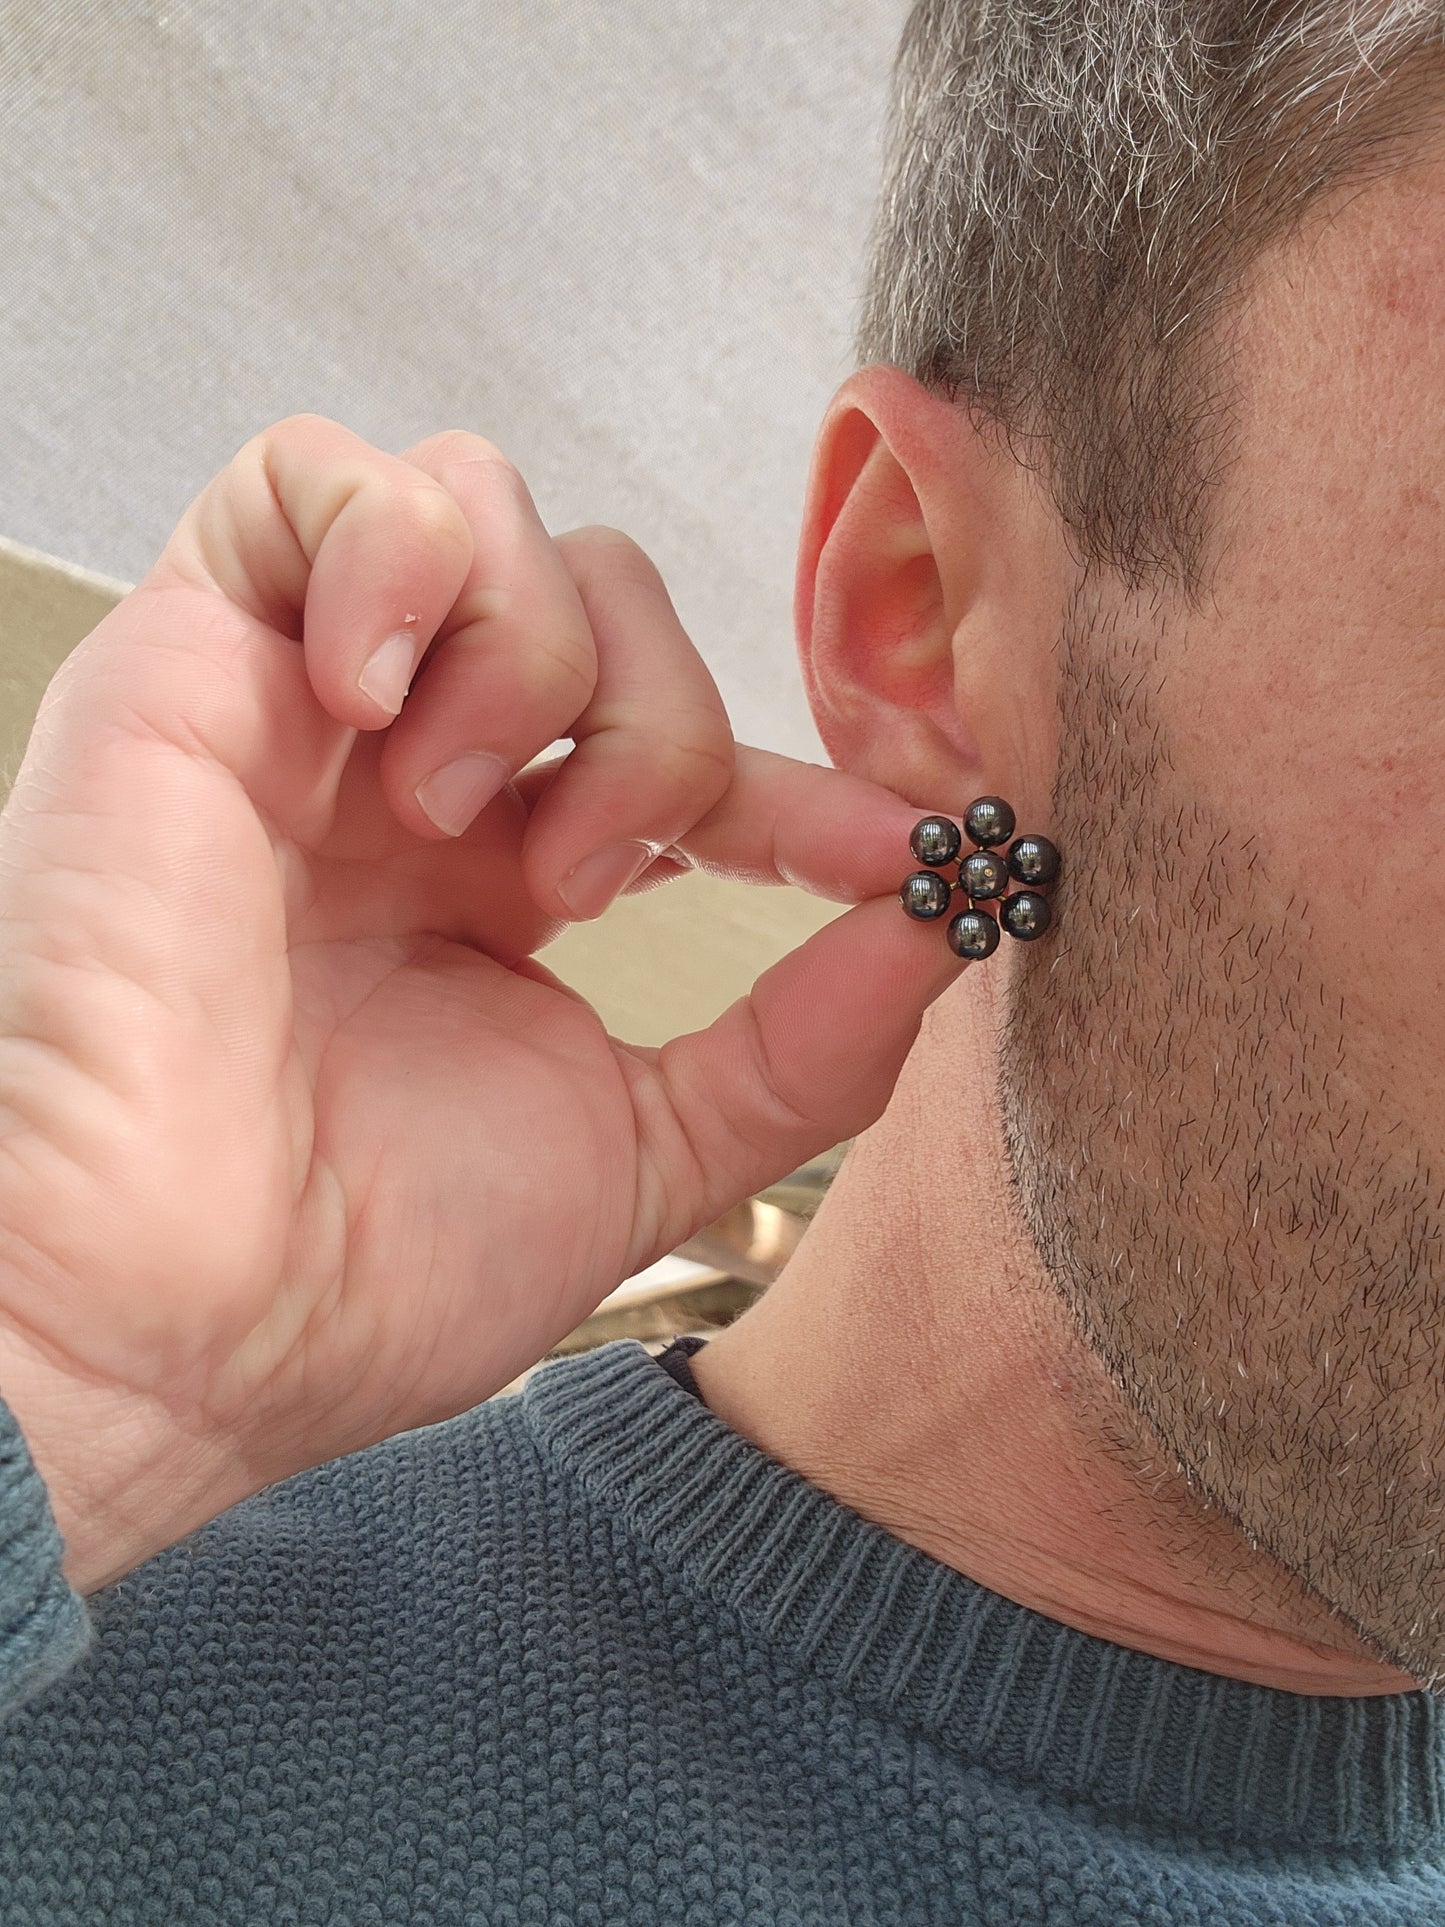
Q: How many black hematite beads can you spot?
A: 7